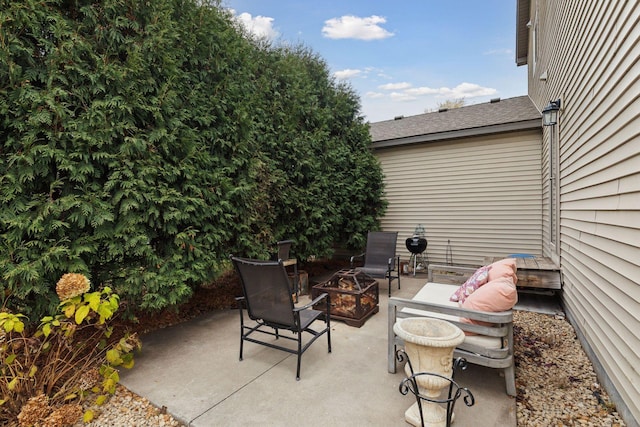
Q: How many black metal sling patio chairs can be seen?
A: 2